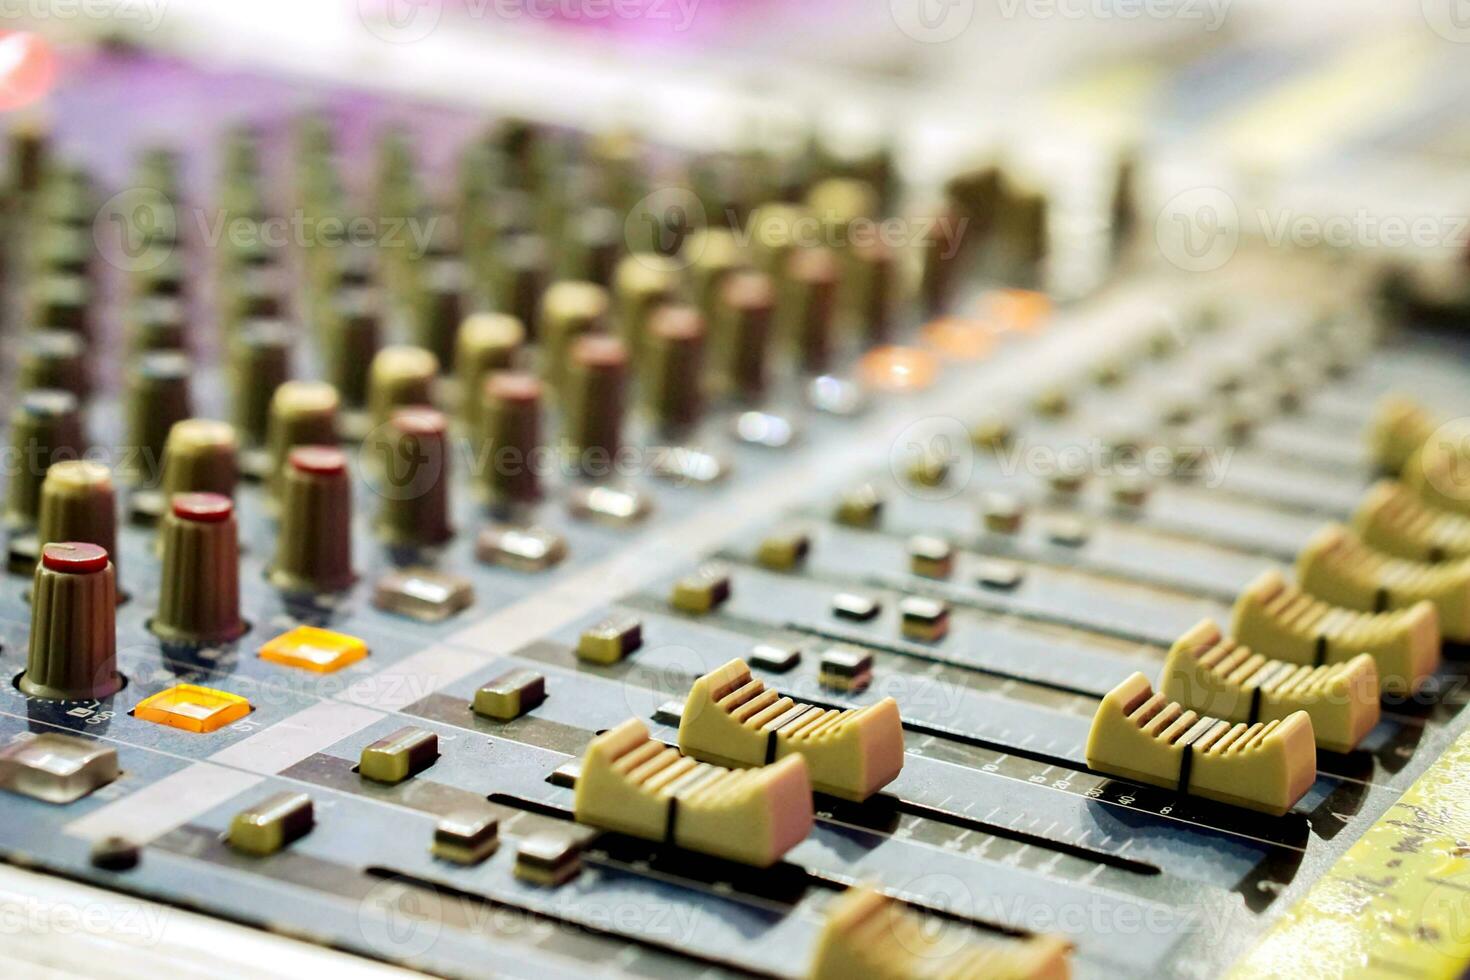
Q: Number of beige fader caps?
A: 10